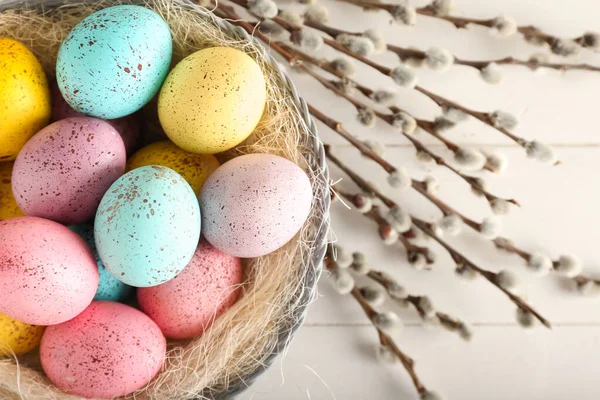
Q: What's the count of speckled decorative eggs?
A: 14